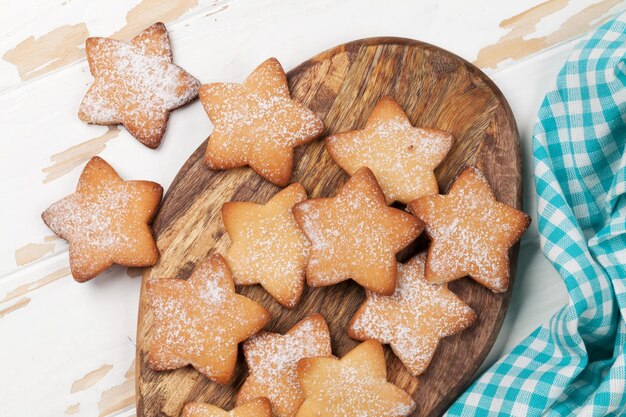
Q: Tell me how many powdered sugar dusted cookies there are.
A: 12